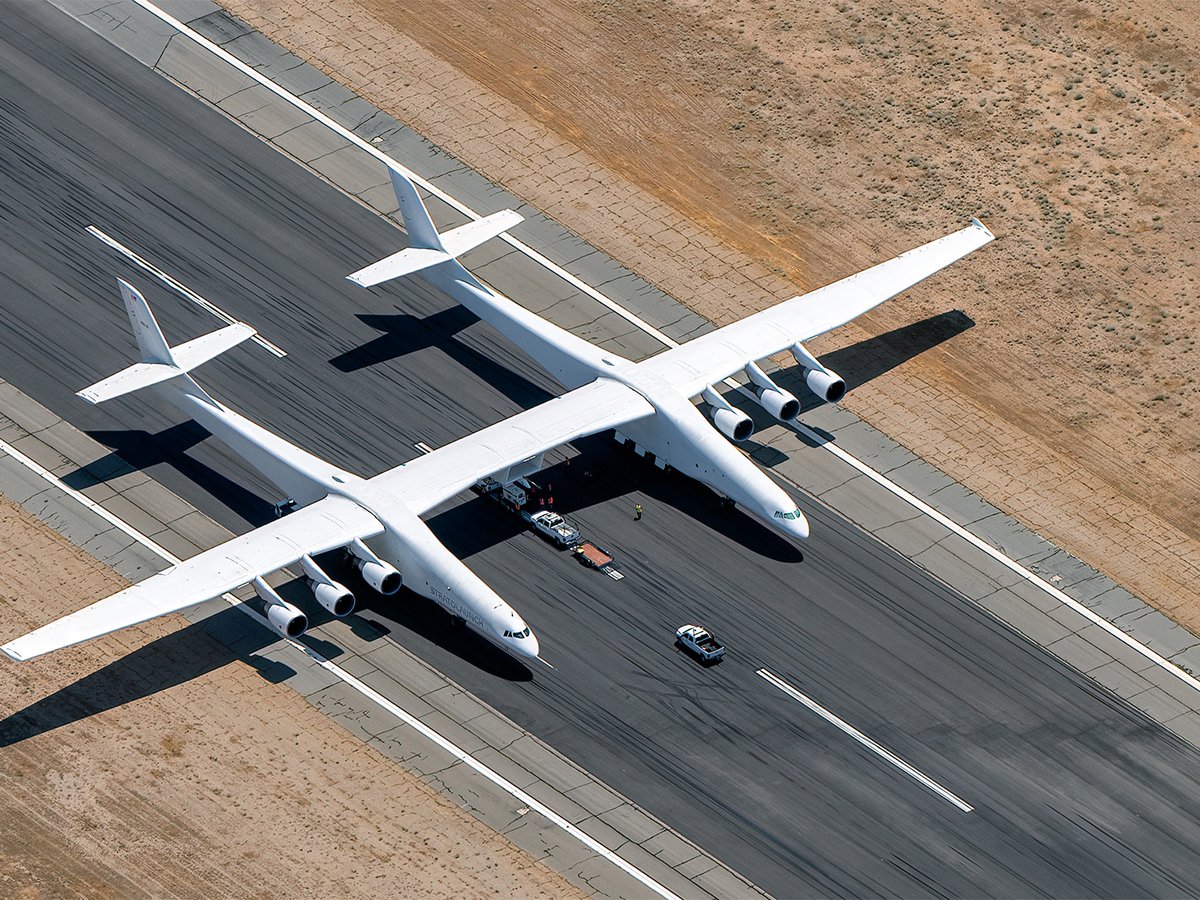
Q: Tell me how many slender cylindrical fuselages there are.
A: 2